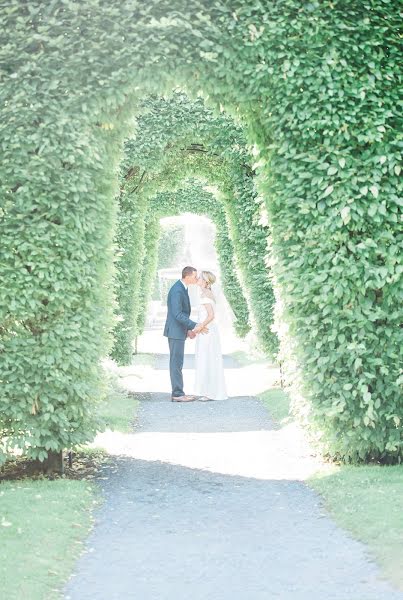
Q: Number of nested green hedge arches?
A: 3